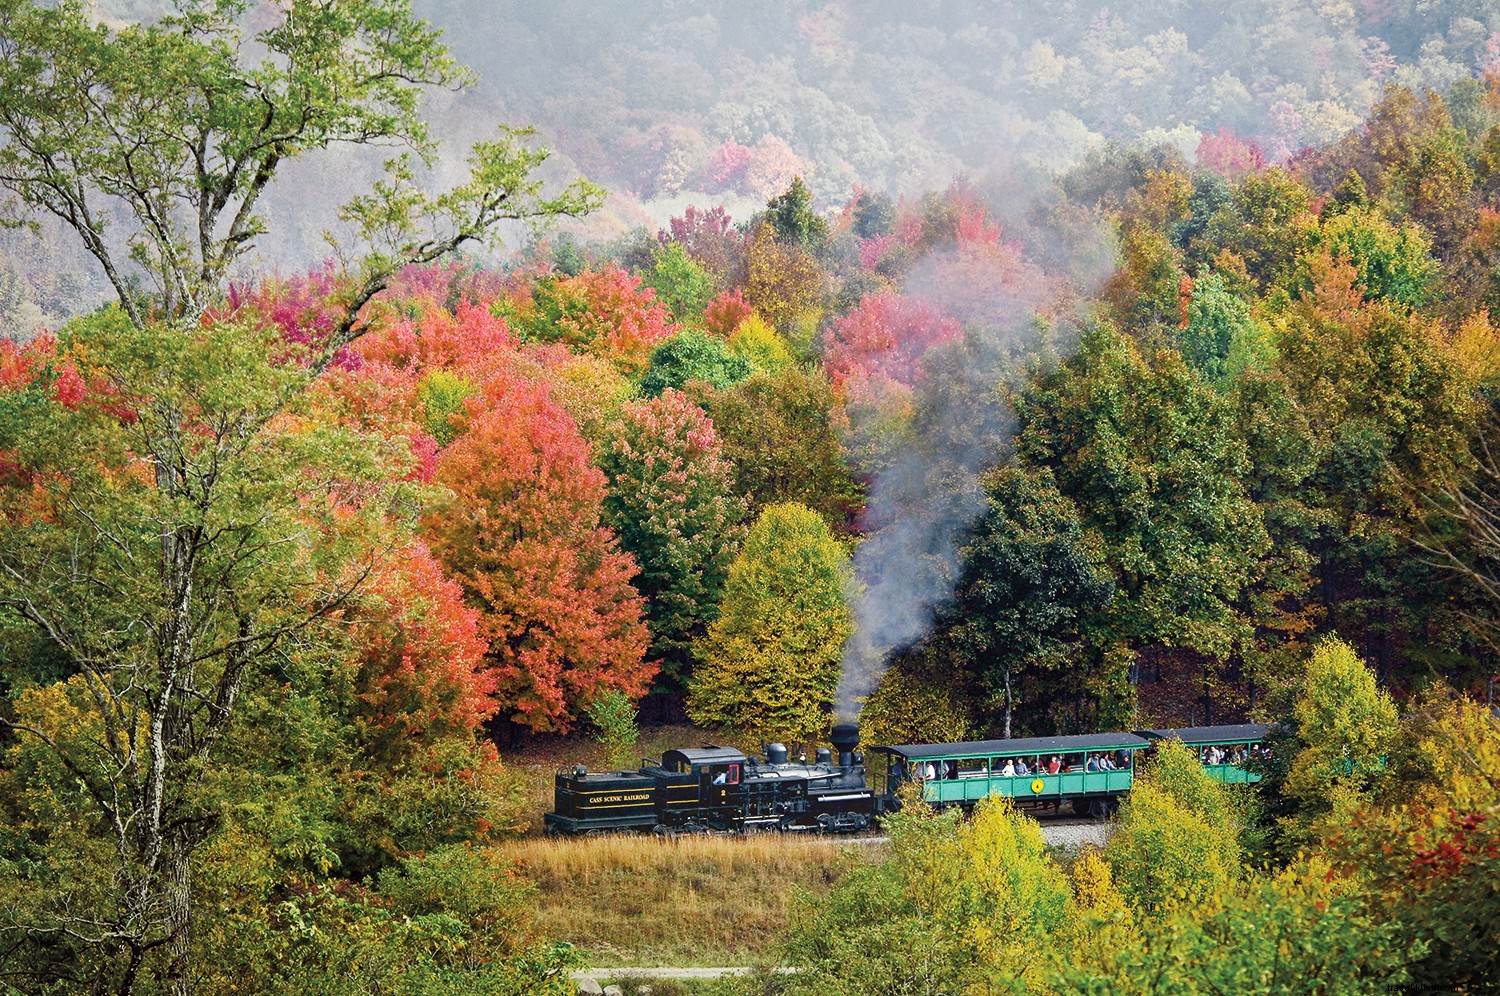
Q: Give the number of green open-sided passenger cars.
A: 2